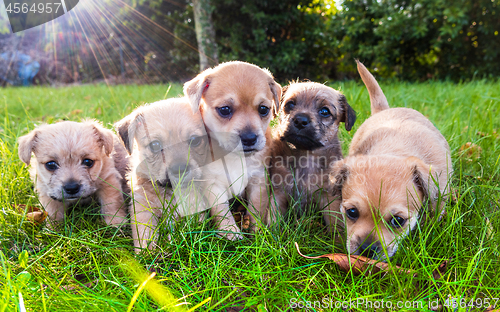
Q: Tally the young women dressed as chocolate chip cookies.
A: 0